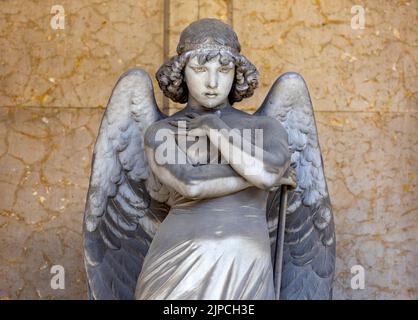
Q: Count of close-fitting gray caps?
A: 1